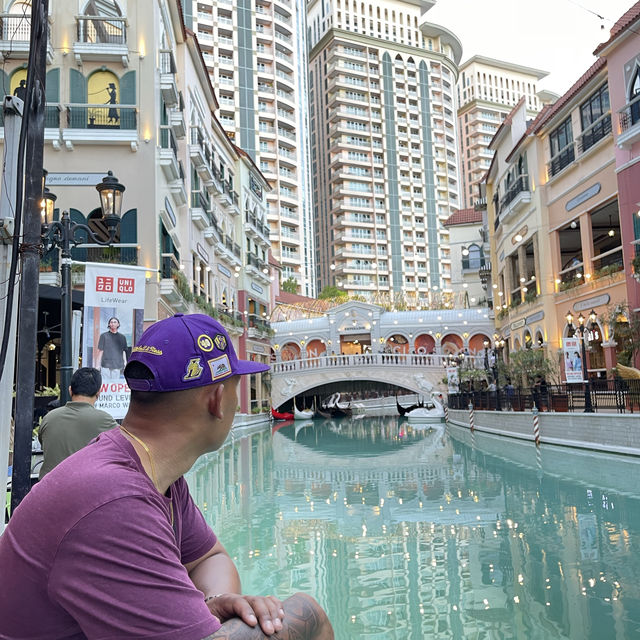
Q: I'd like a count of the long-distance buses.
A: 0